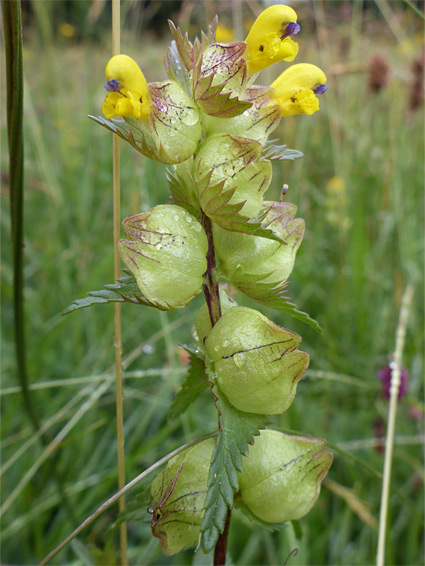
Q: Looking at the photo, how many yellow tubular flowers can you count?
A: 3